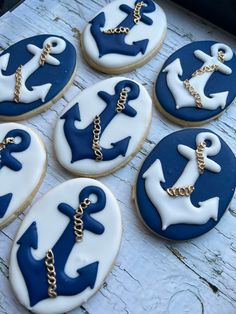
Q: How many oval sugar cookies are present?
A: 7